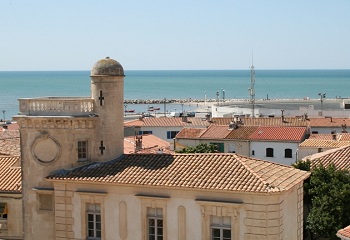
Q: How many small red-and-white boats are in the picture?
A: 3